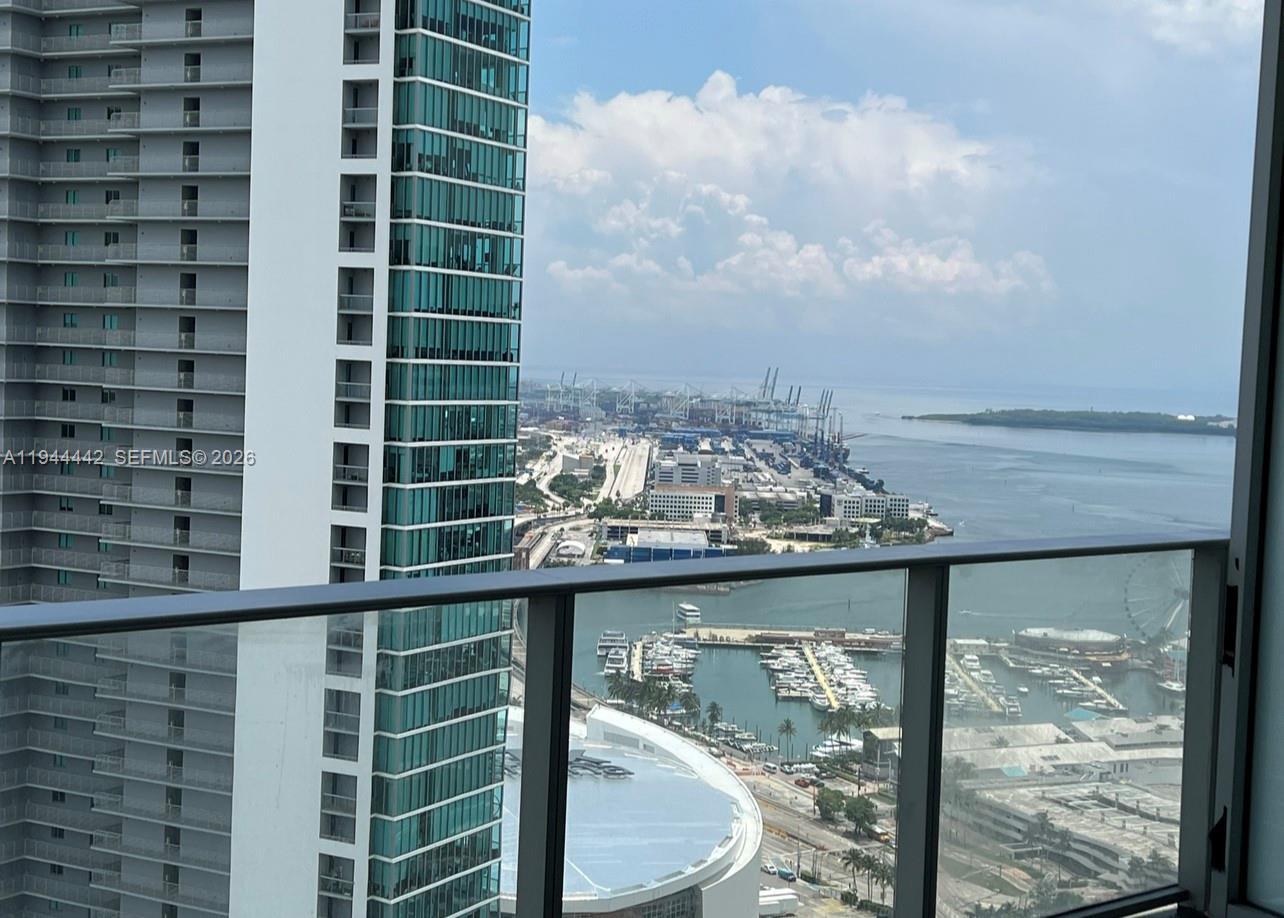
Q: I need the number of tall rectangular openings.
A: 11